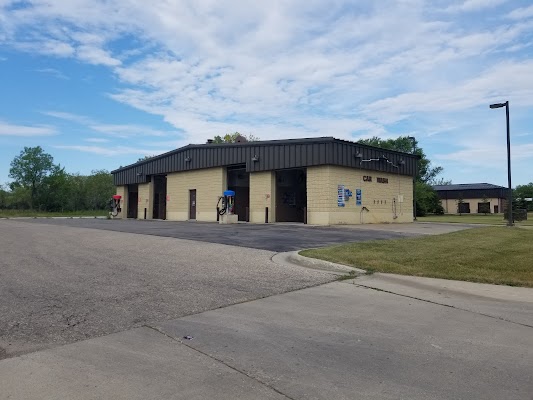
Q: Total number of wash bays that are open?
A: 4